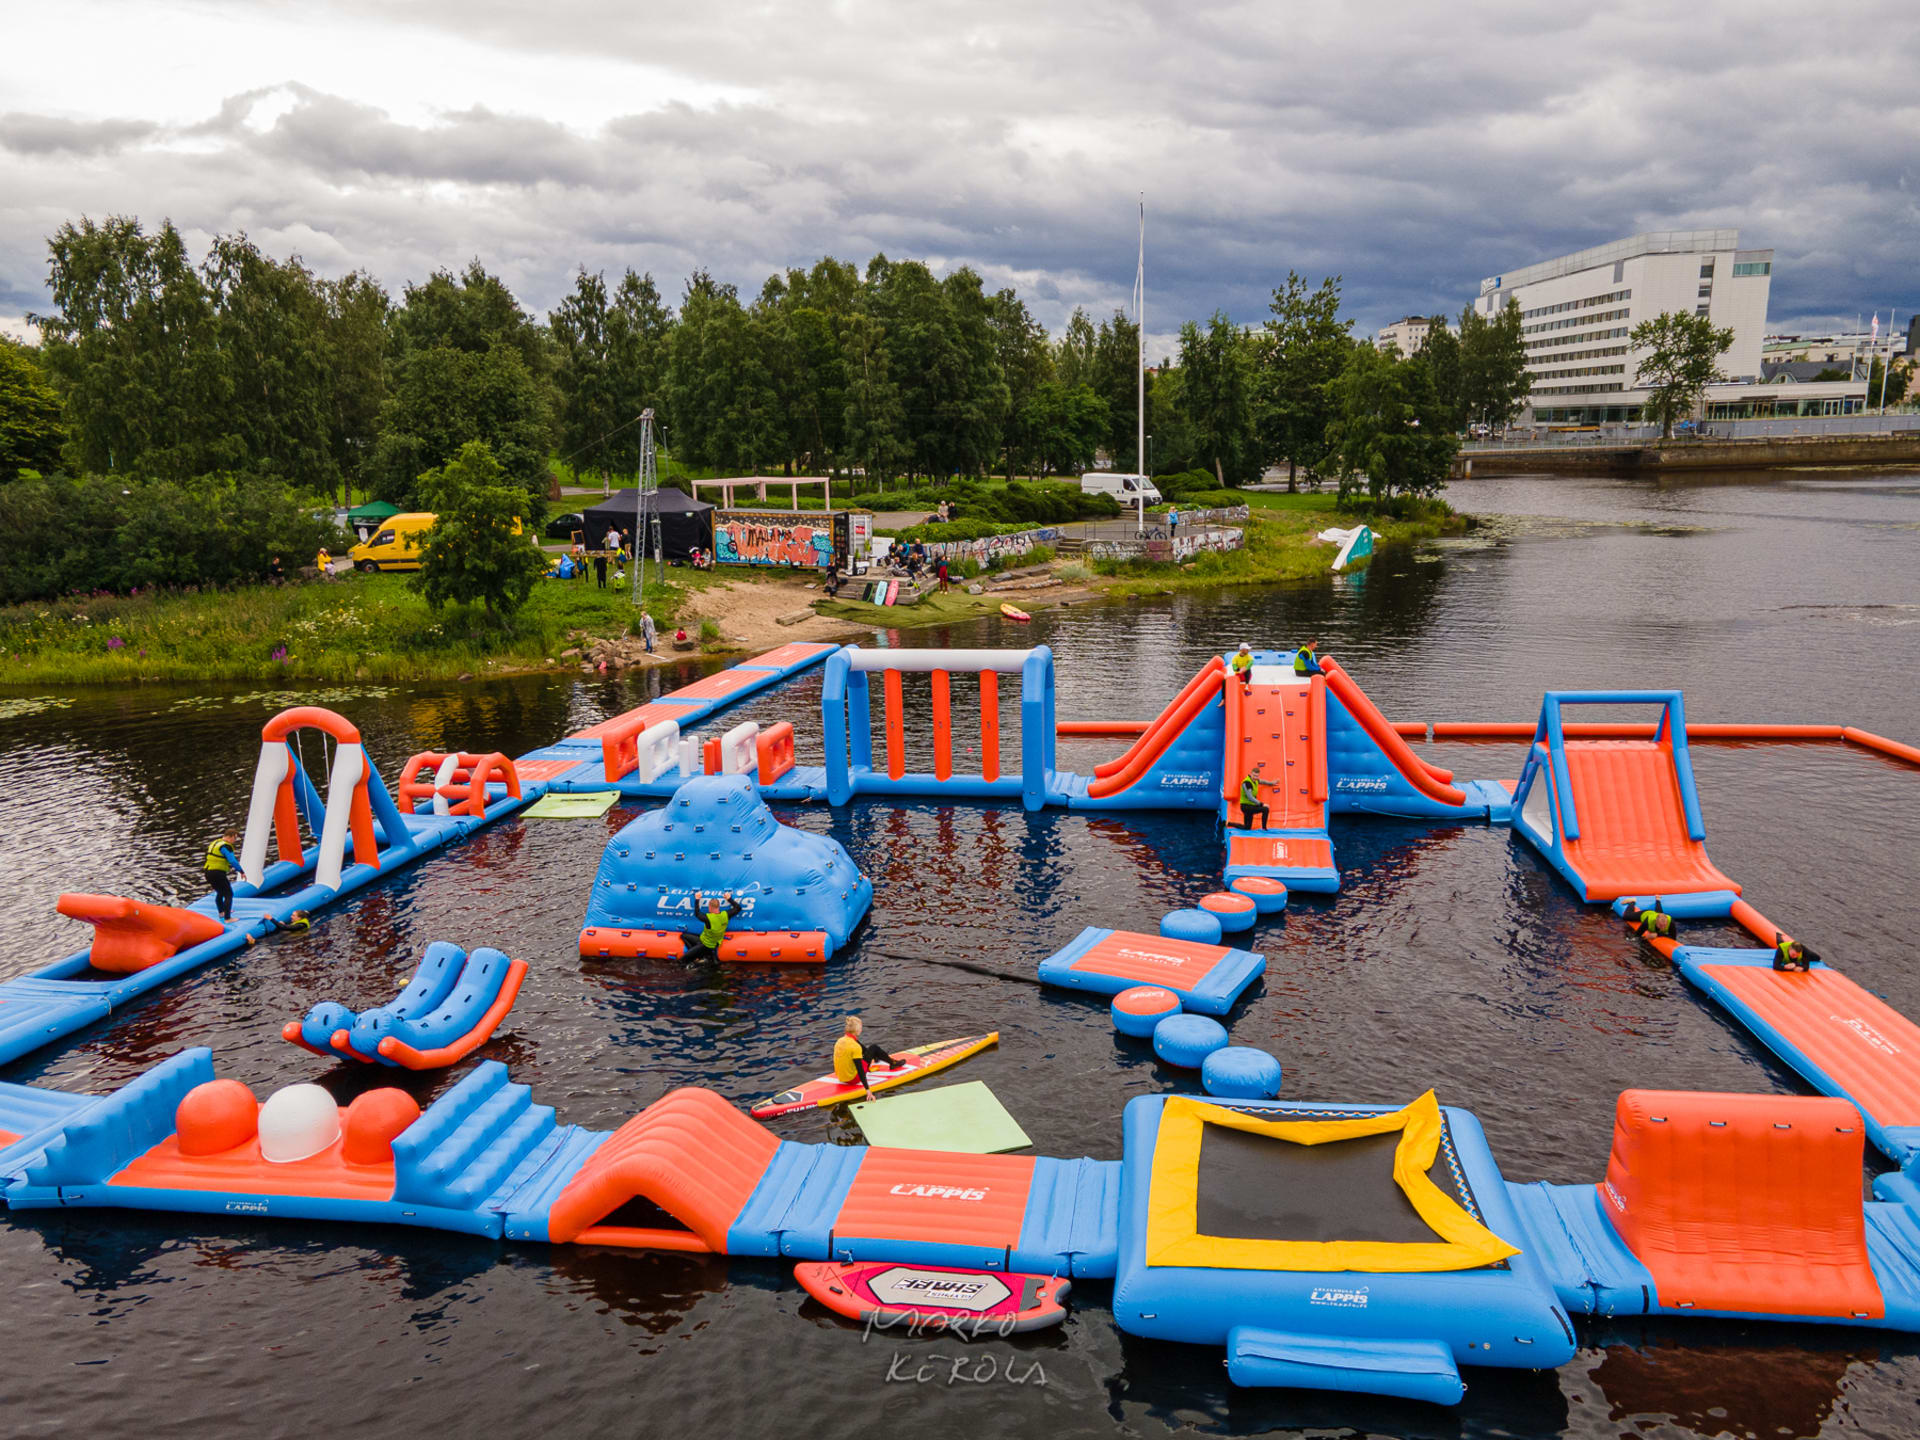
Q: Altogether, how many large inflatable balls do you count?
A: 3